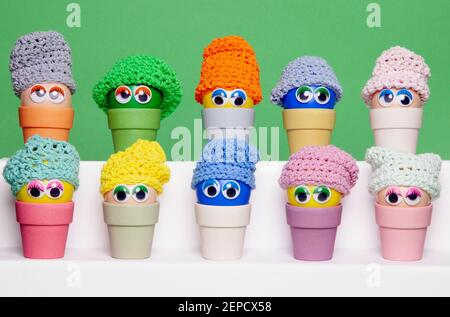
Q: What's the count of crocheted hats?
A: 10